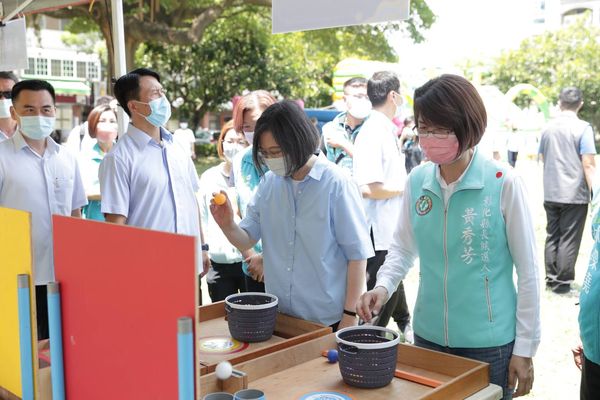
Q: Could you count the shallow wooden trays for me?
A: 2